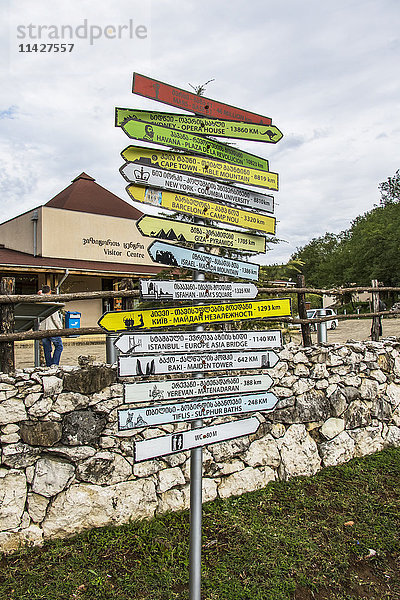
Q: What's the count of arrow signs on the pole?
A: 15